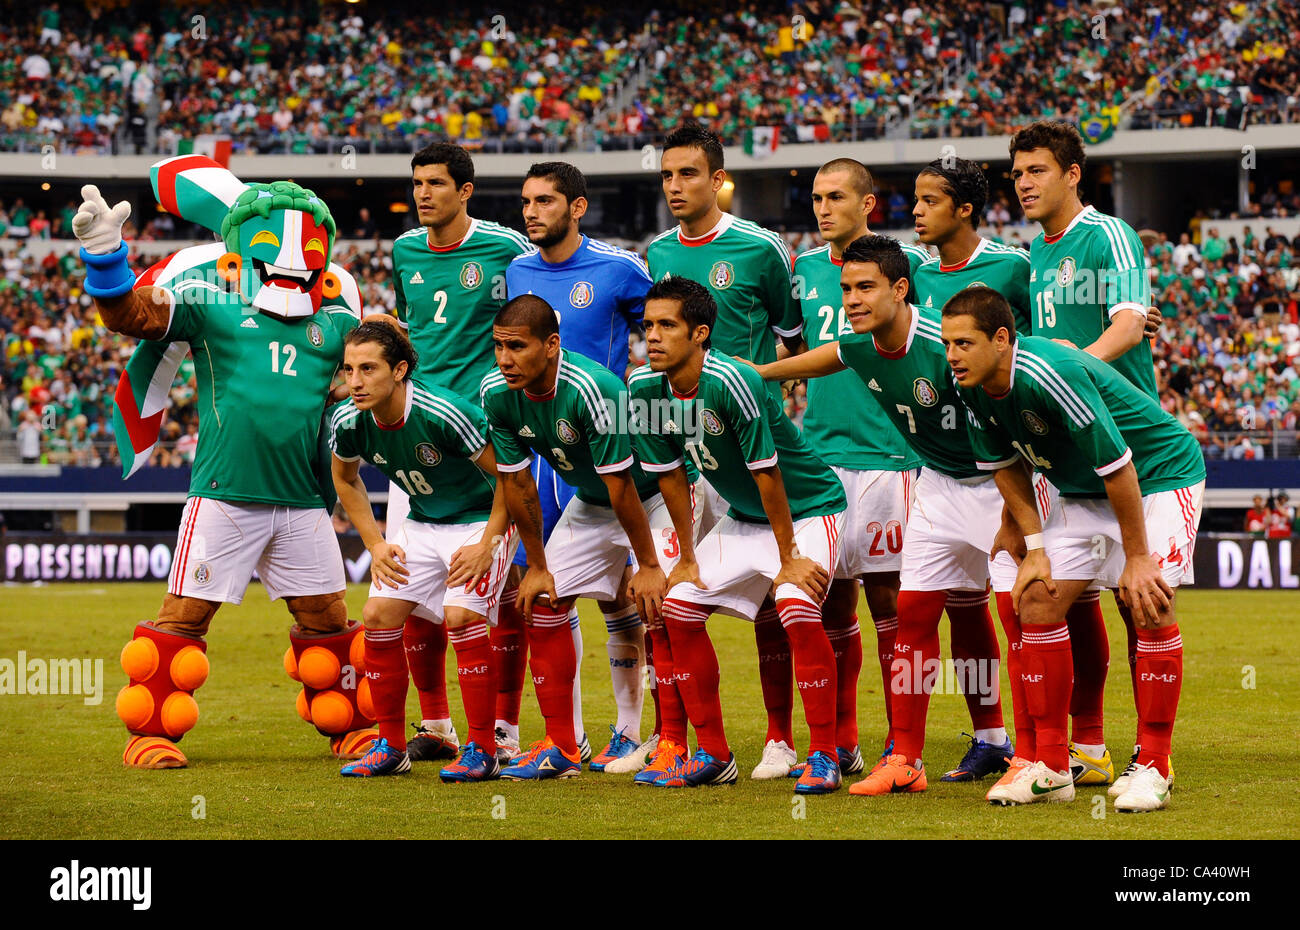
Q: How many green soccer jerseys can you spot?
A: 11